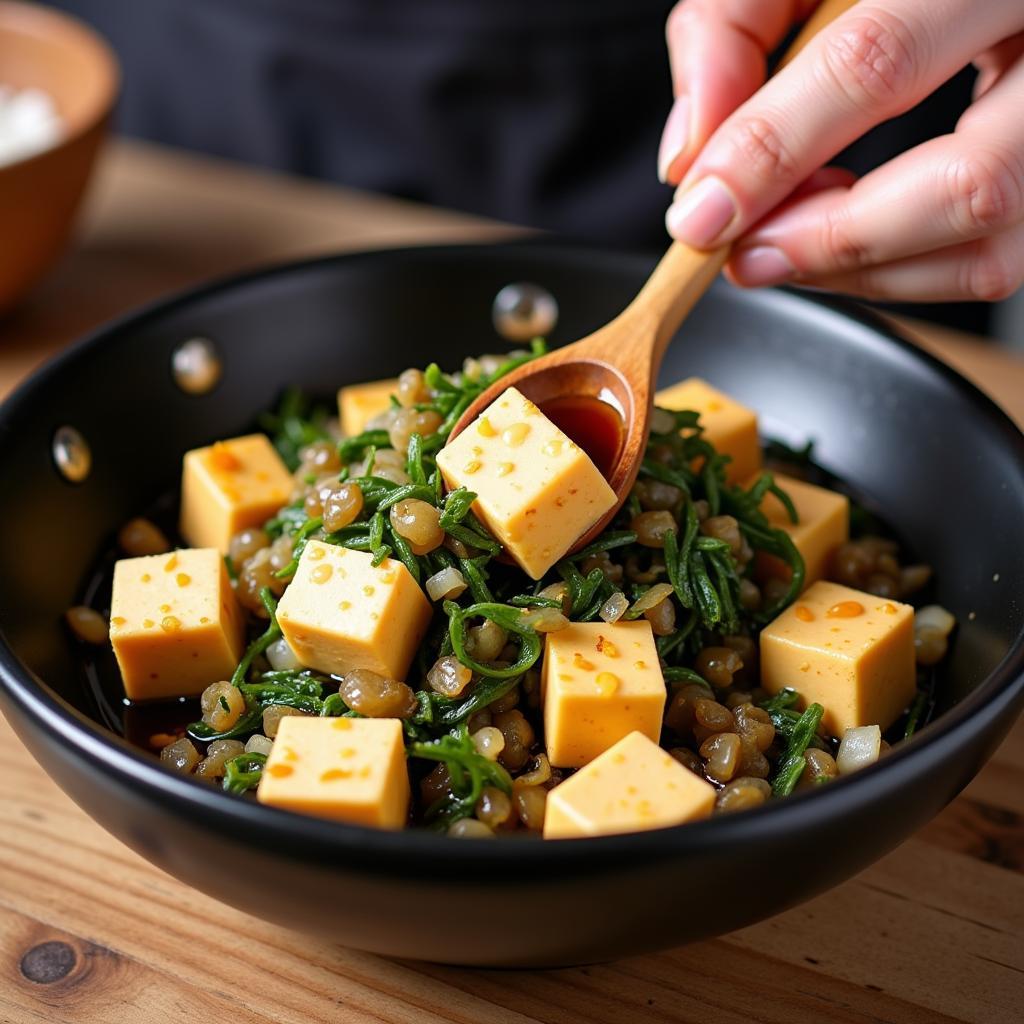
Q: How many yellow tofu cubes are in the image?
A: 11